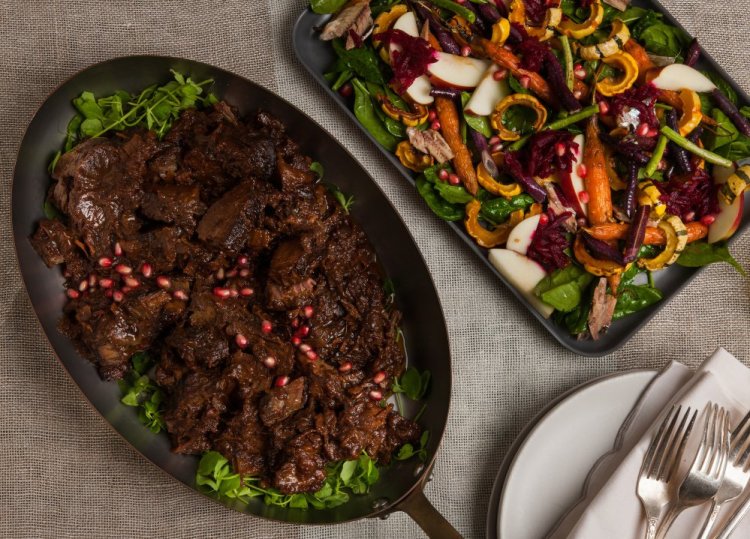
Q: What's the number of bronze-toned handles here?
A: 1